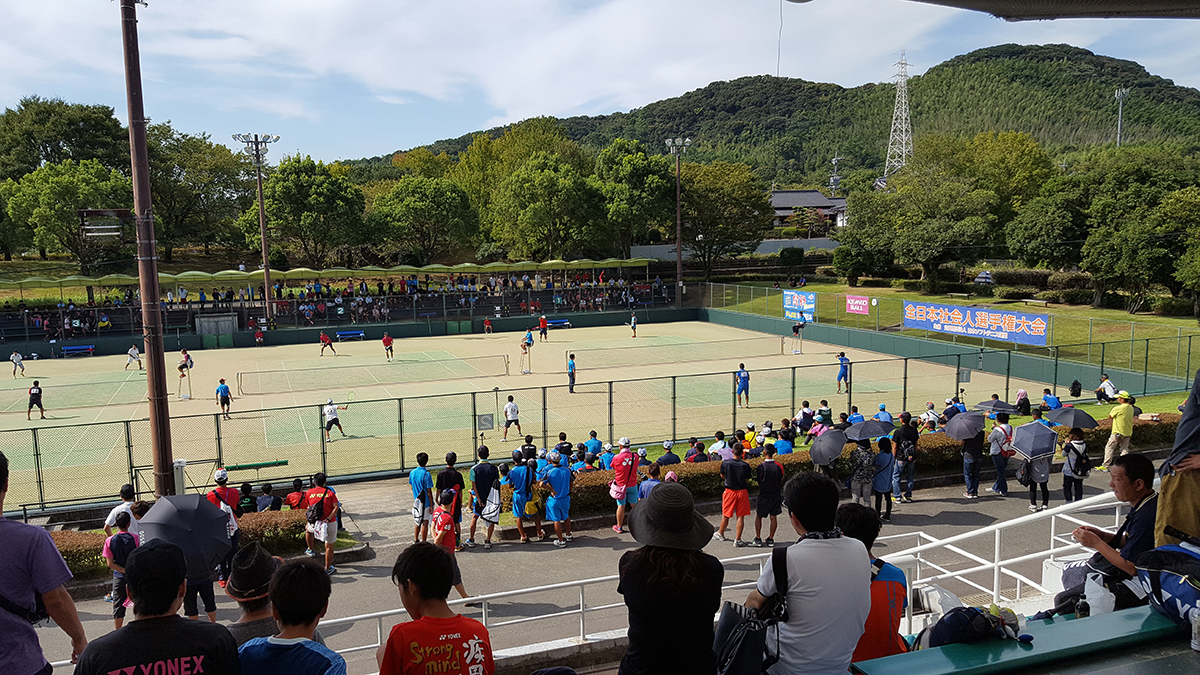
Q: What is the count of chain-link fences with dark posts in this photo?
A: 1